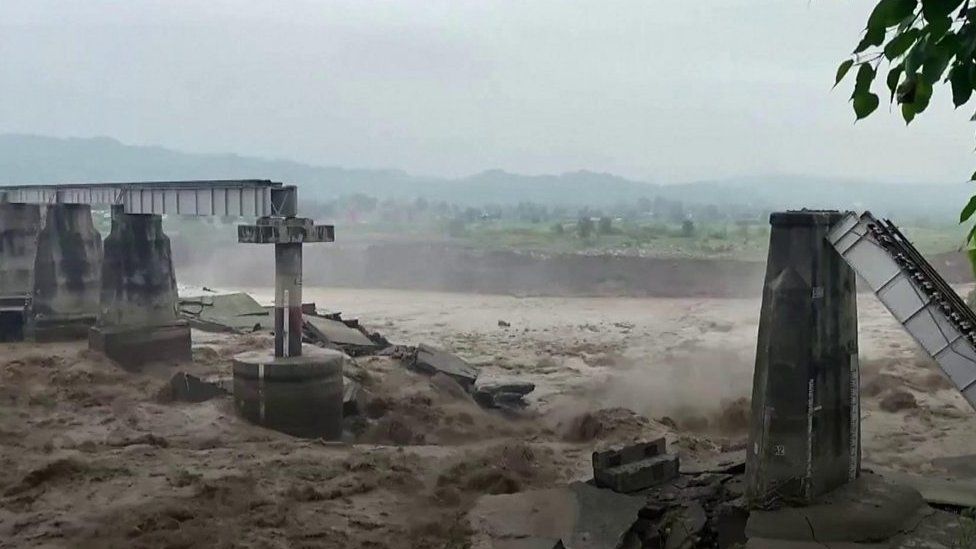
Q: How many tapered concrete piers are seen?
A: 4